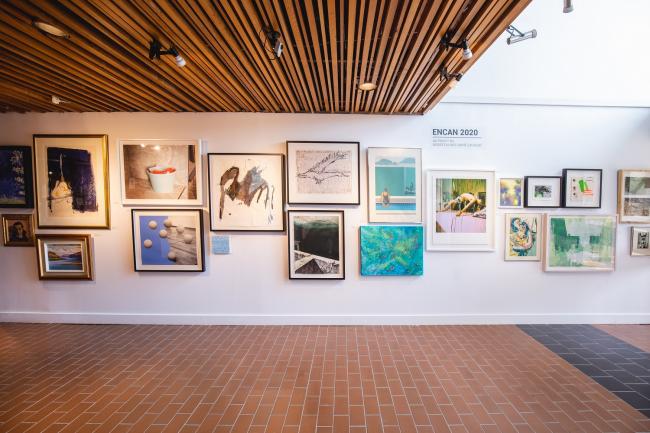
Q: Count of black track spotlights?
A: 4